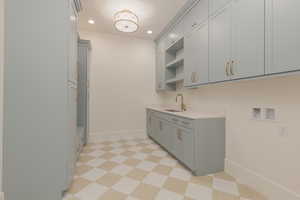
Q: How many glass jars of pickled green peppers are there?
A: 0